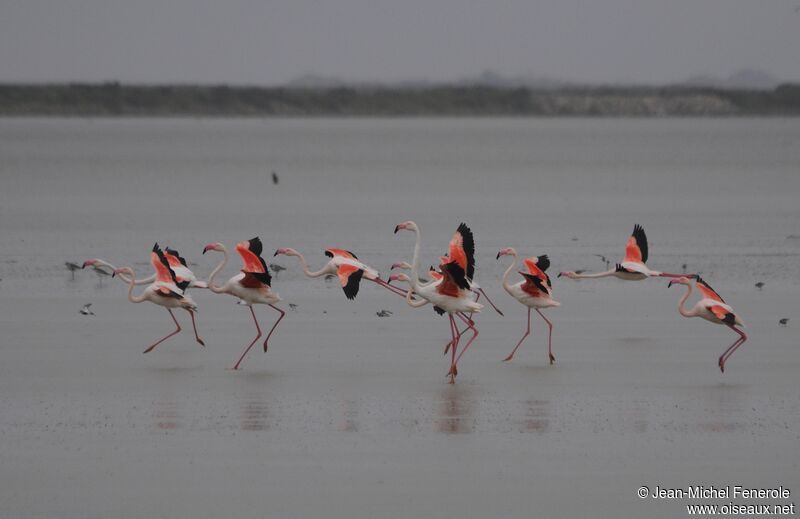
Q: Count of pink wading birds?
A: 10